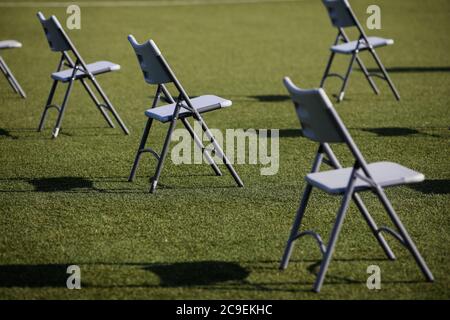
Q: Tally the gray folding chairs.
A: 5